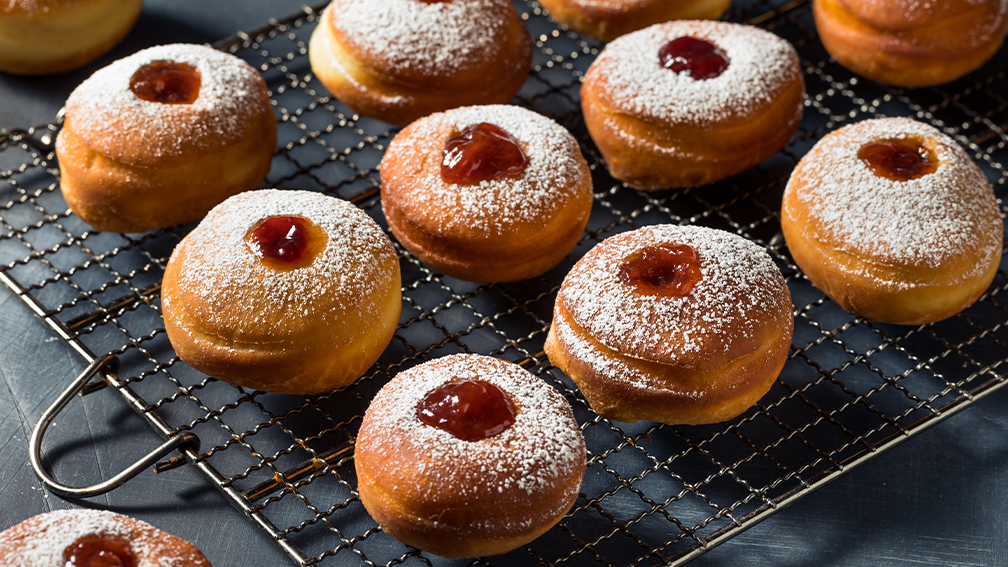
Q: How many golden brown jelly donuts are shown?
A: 12